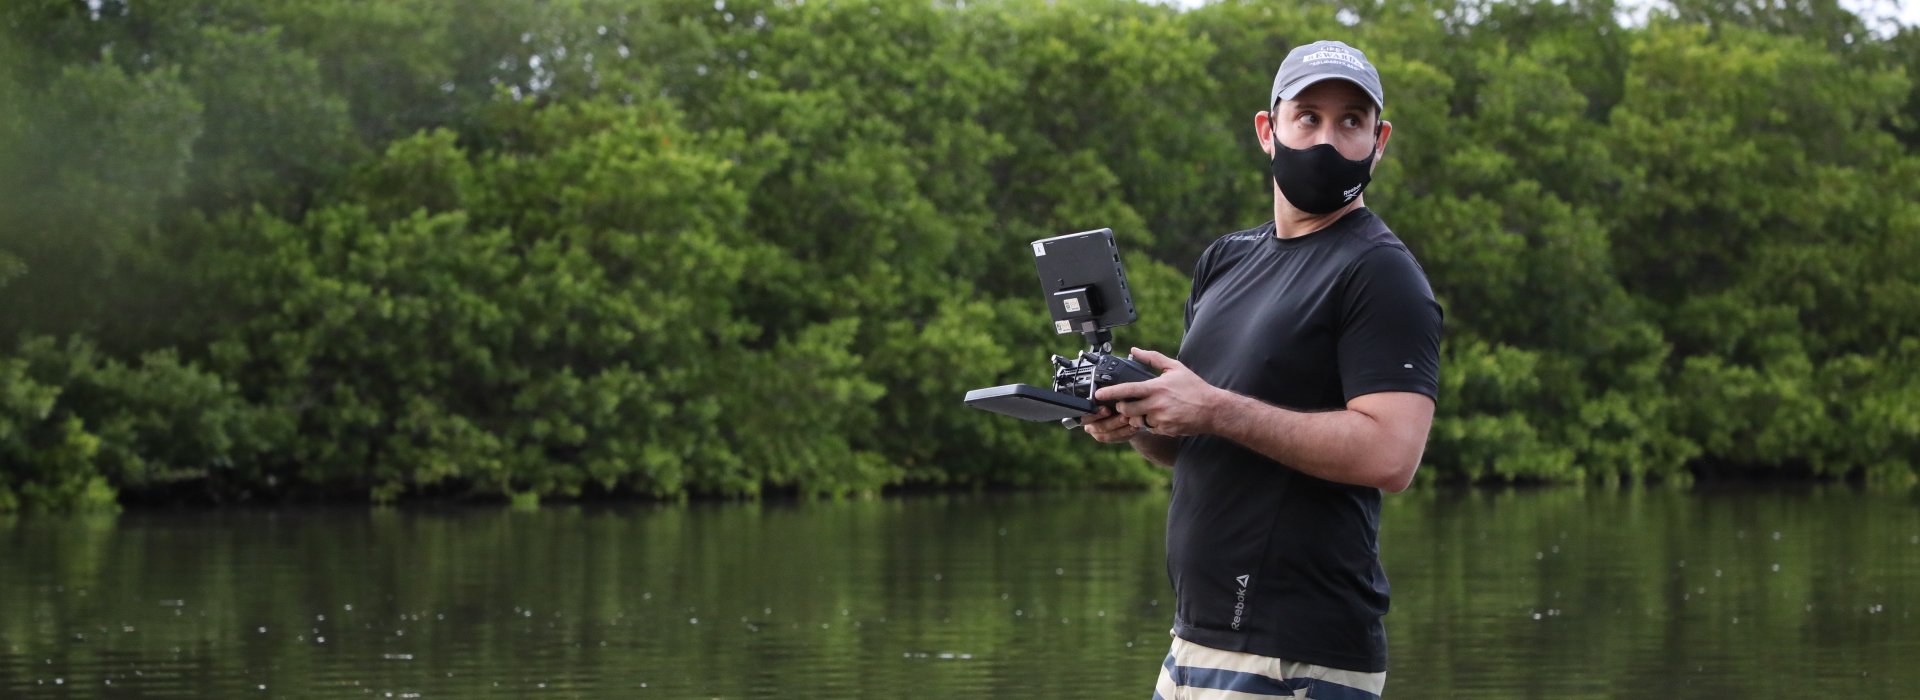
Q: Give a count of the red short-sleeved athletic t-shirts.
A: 0